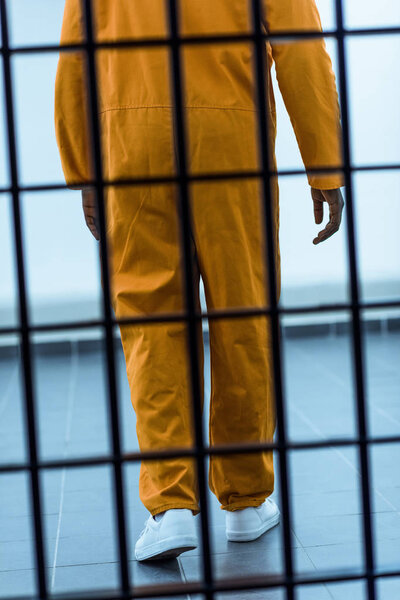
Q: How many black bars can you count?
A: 10